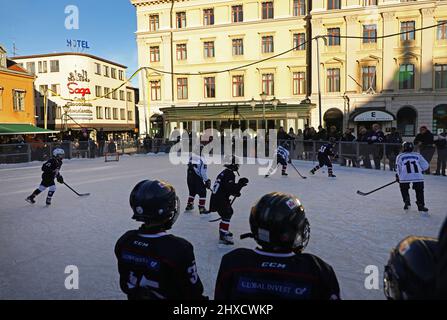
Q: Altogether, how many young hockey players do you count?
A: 9